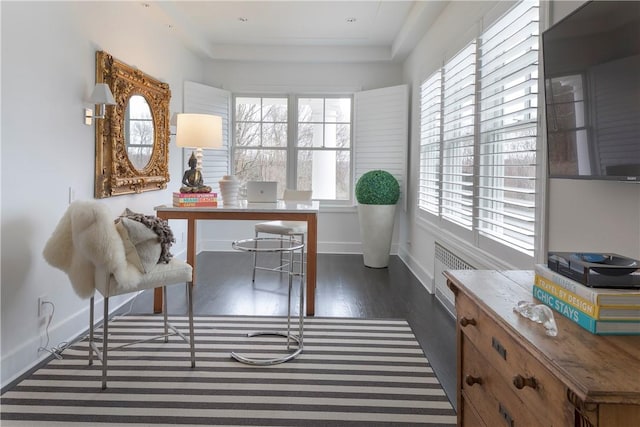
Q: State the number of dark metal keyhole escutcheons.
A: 2